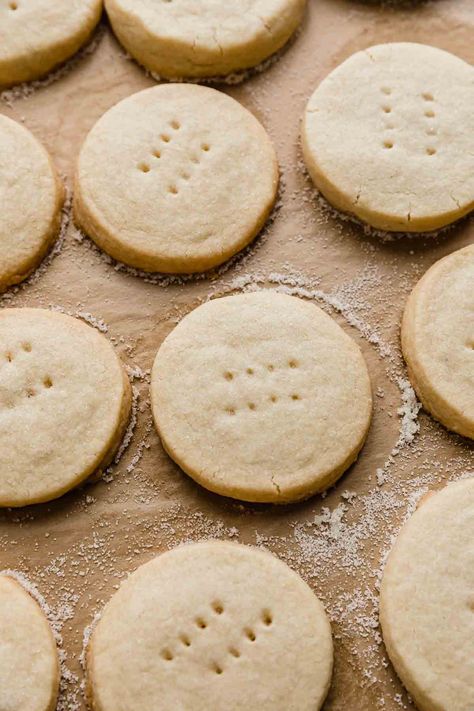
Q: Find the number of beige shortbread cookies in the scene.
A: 11